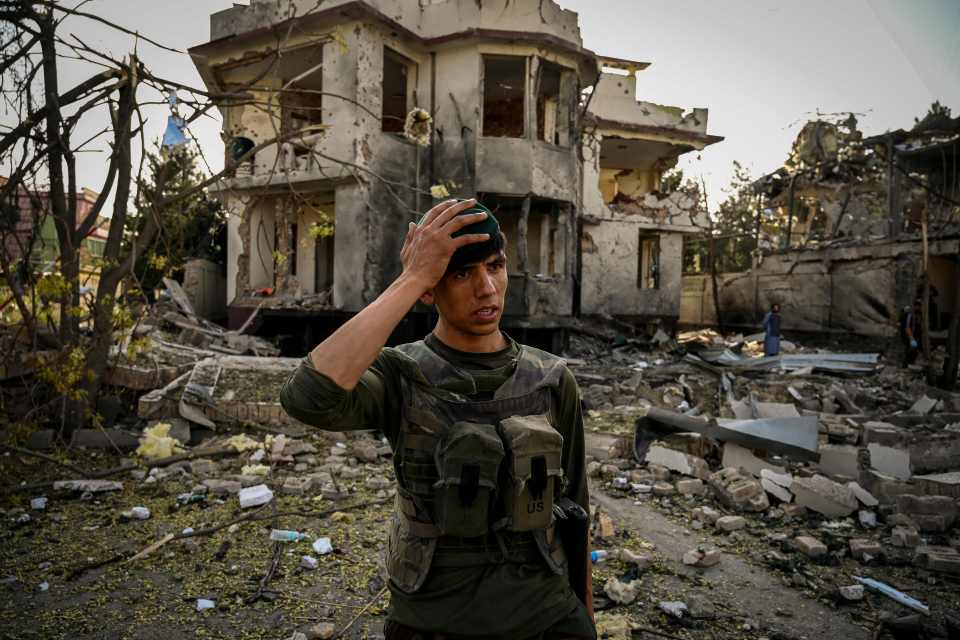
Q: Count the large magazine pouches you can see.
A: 2